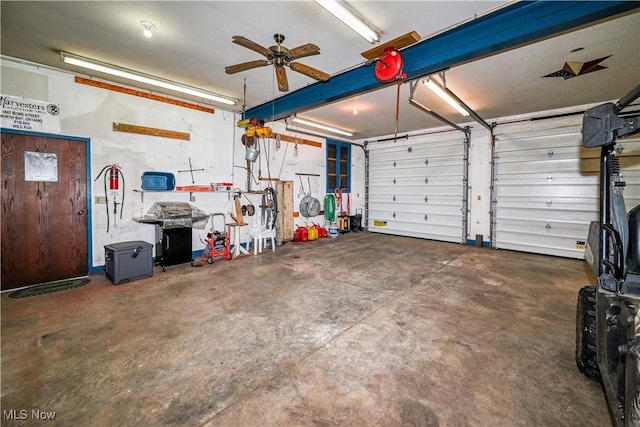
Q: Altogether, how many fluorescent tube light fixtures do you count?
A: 4